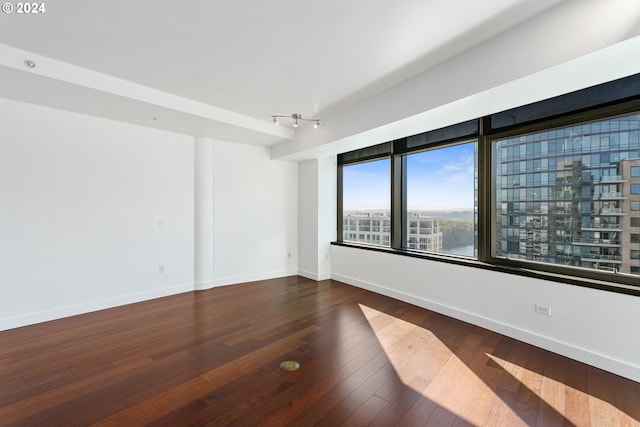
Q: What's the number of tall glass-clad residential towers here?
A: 1